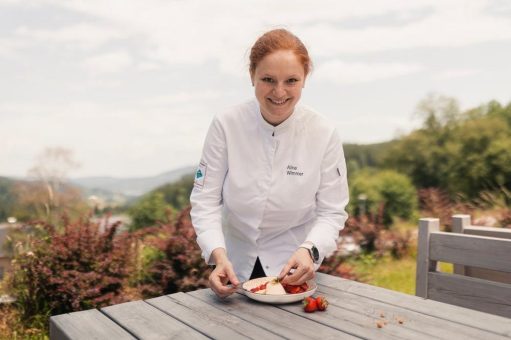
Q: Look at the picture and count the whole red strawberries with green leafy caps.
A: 2